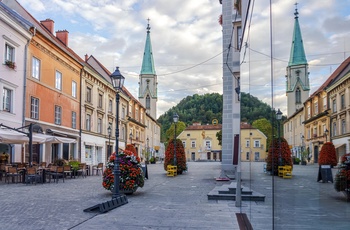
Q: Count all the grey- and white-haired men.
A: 0